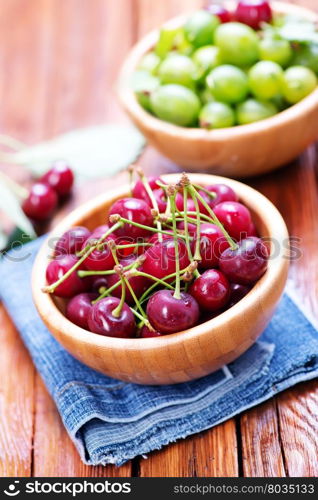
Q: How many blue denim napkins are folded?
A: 1